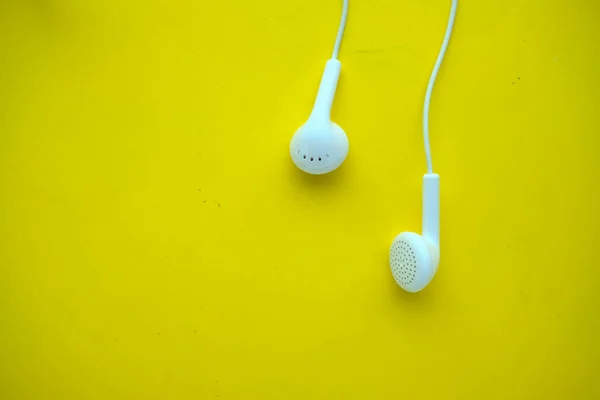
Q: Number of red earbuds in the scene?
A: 0